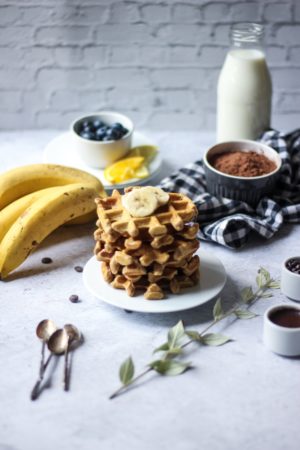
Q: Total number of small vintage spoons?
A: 3